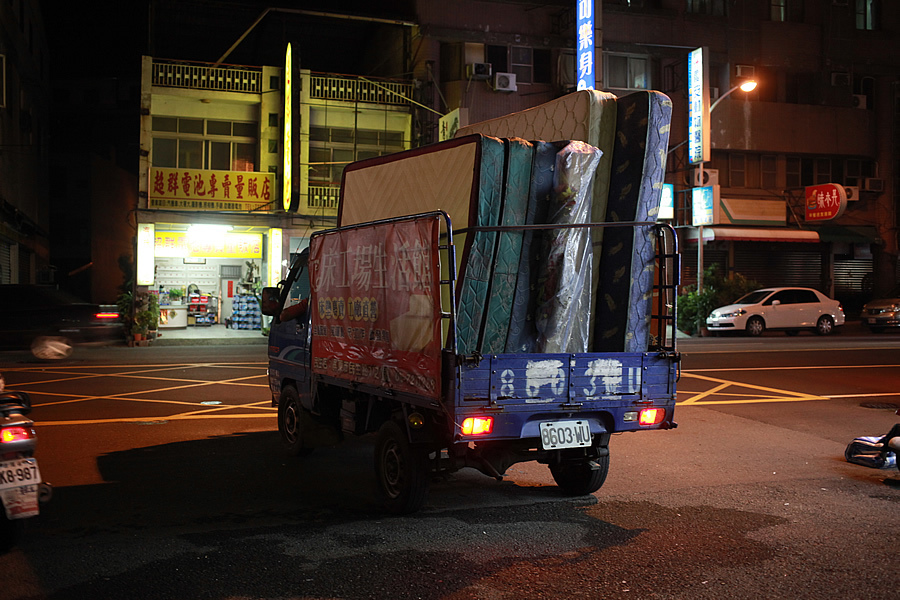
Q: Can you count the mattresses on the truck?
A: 6